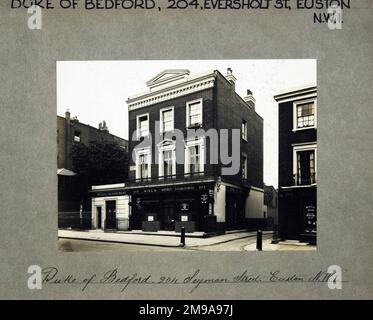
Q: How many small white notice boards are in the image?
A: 2